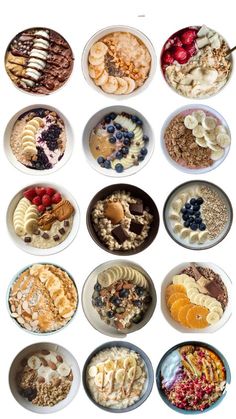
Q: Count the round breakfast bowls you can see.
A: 15